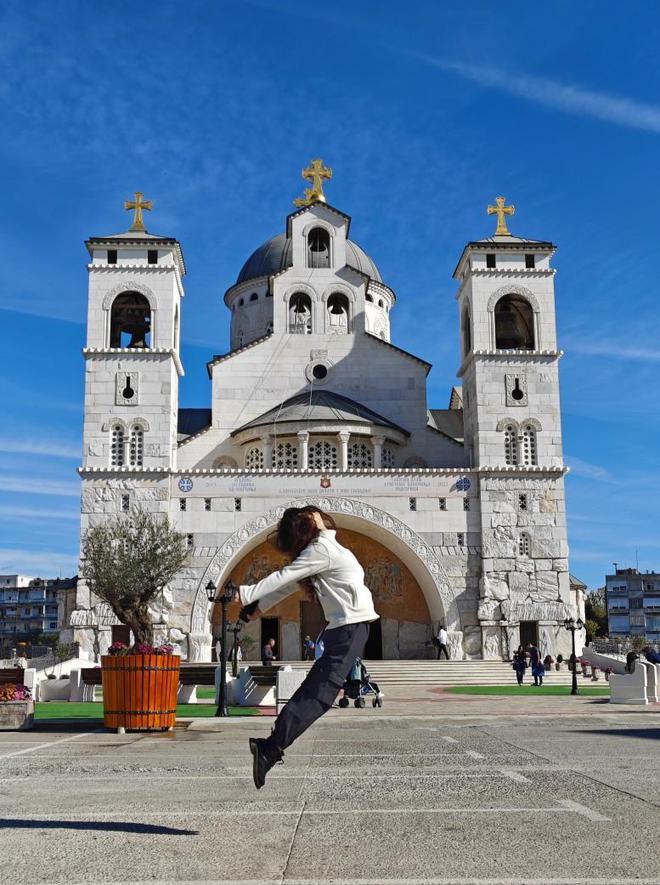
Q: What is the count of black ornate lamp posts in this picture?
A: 3